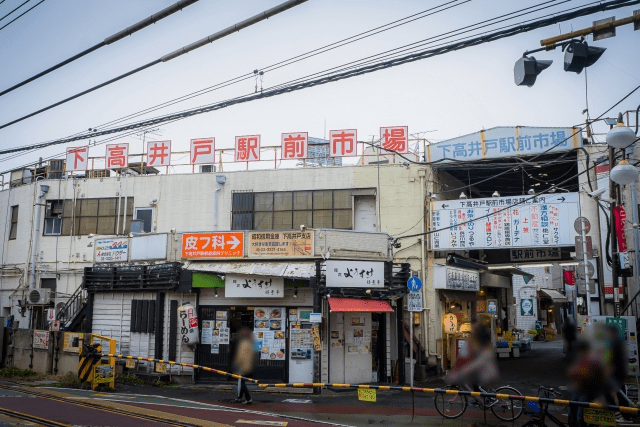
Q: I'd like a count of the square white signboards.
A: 8